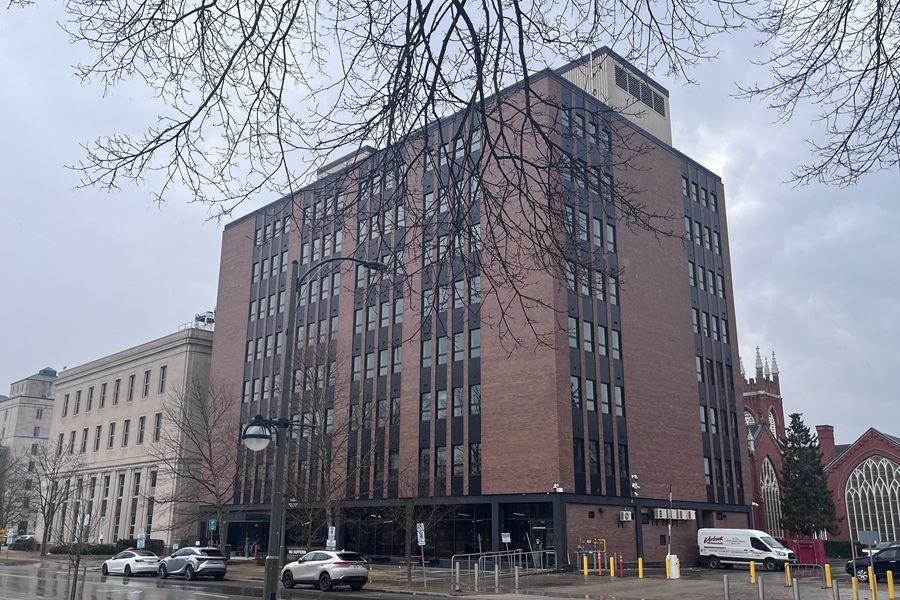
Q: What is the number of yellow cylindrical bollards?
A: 12